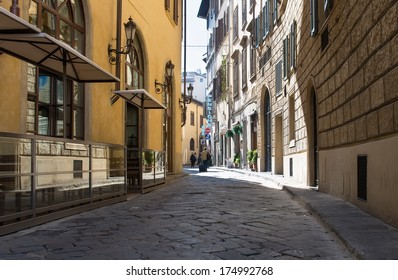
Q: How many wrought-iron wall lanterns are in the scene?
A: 3